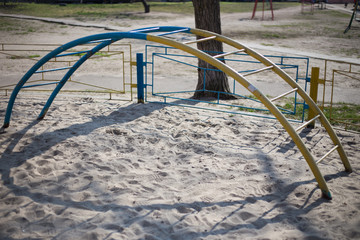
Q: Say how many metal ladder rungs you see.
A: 12